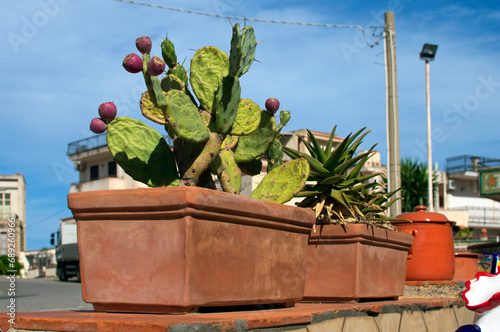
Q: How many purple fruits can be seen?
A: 6